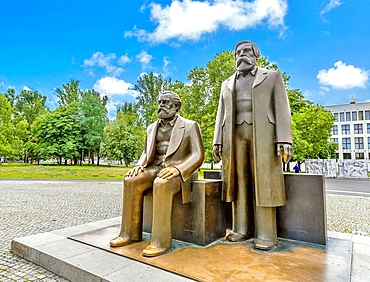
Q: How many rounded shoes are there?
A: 4